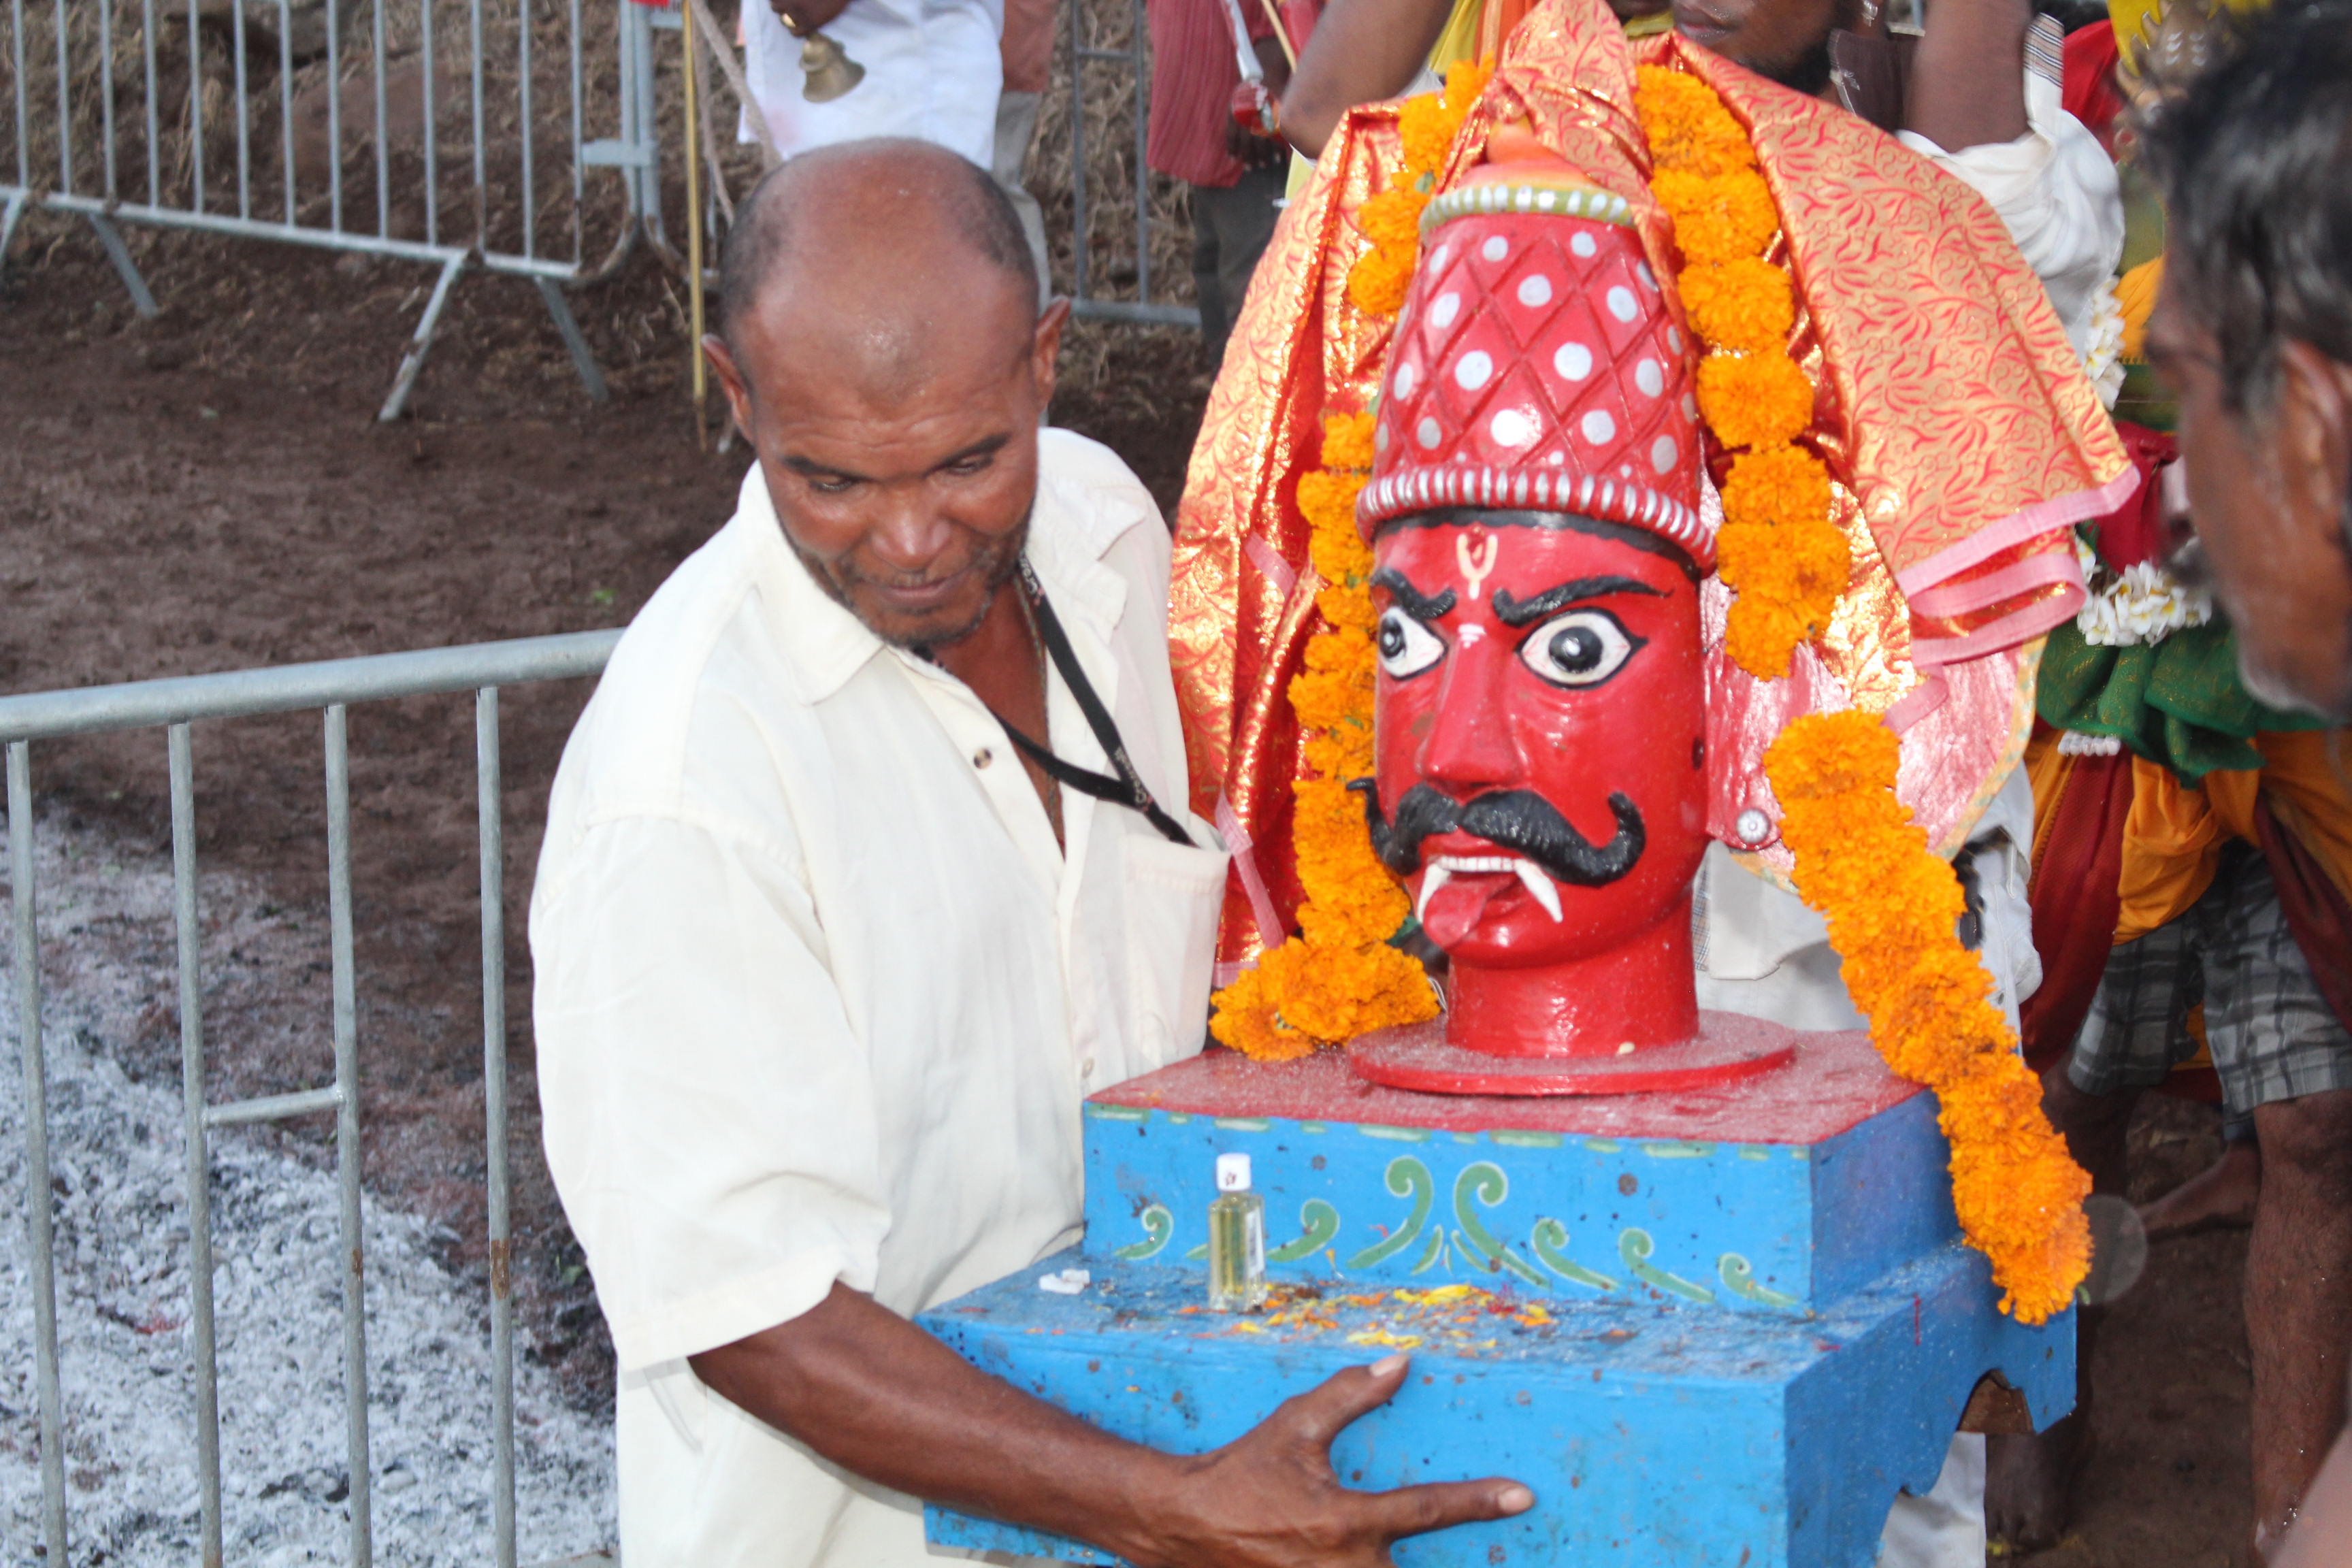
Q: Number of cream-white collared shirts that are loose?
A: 1